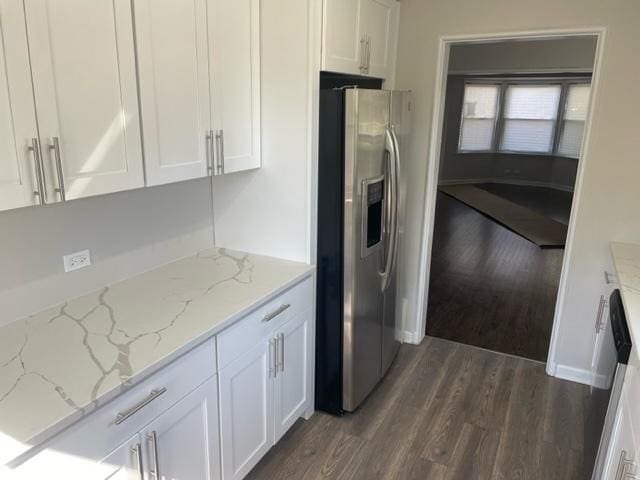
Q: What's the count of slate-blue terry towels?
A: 0